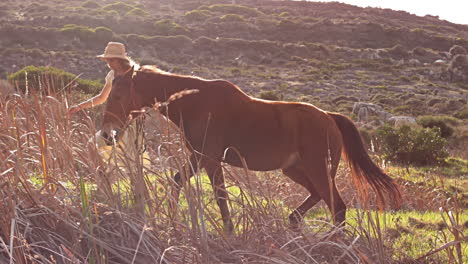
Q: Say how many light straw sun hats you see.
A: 1